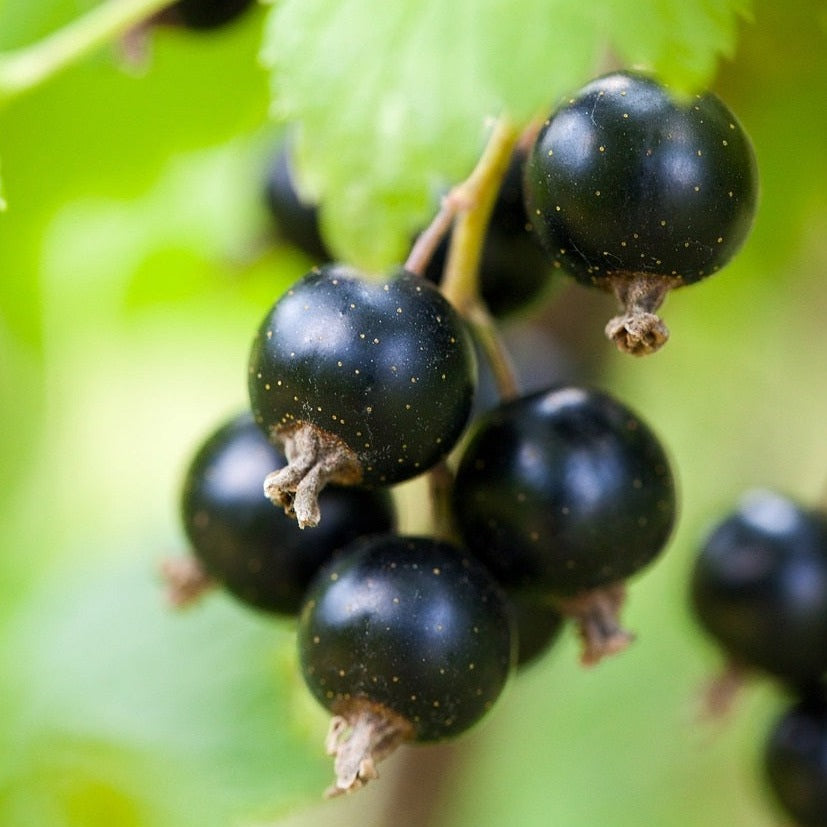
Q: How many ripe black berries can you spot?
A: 11